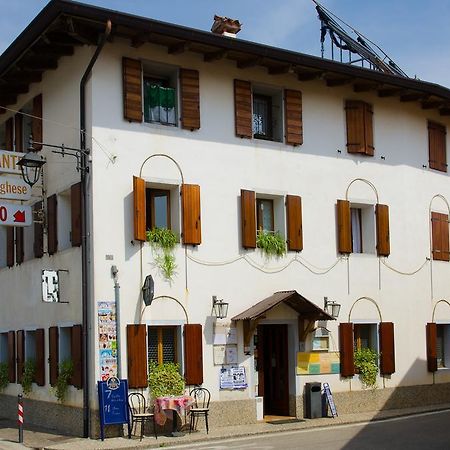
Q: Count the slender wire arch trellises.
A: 6